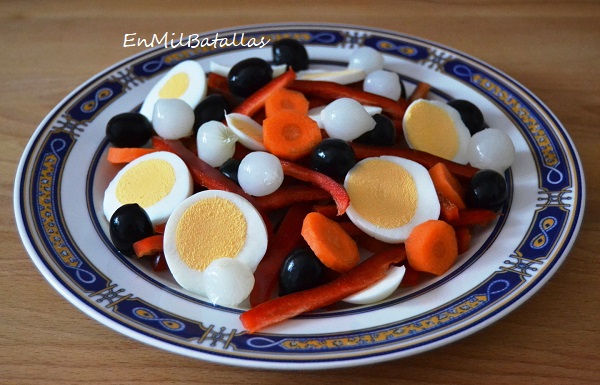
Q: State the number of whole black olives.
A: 11